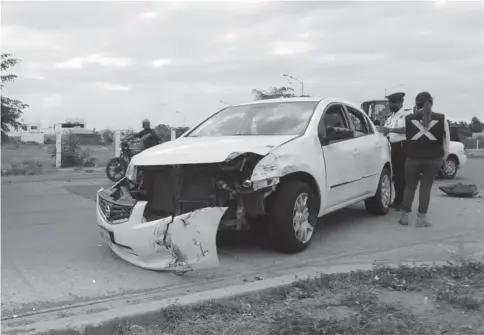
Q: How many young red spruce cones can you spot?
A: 0